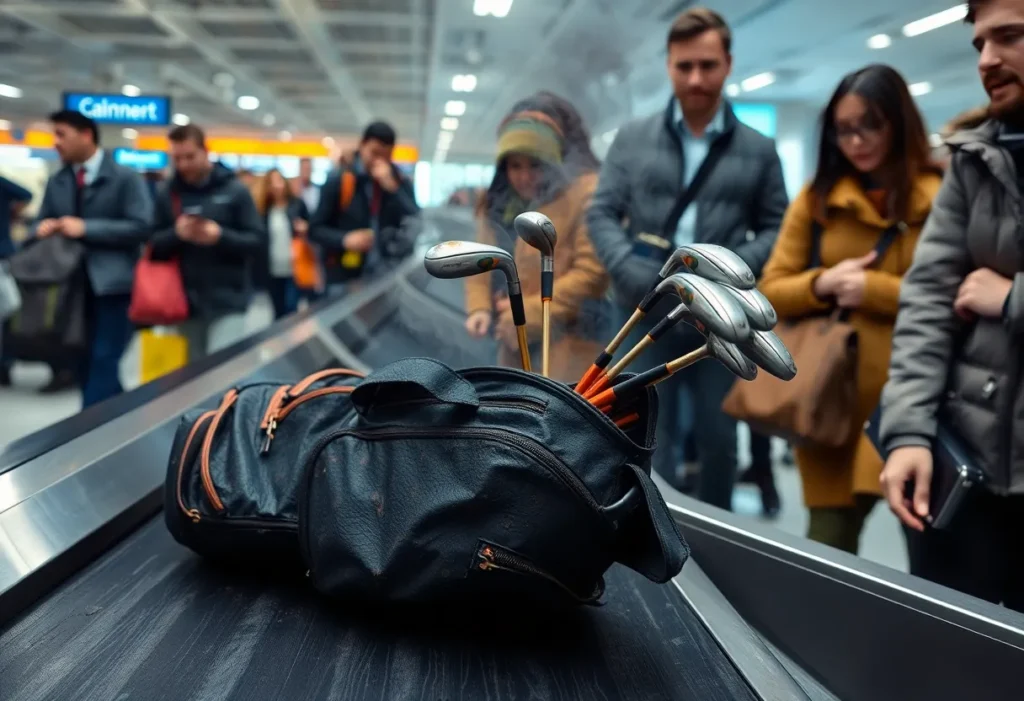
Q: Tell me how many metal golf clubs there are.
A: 7